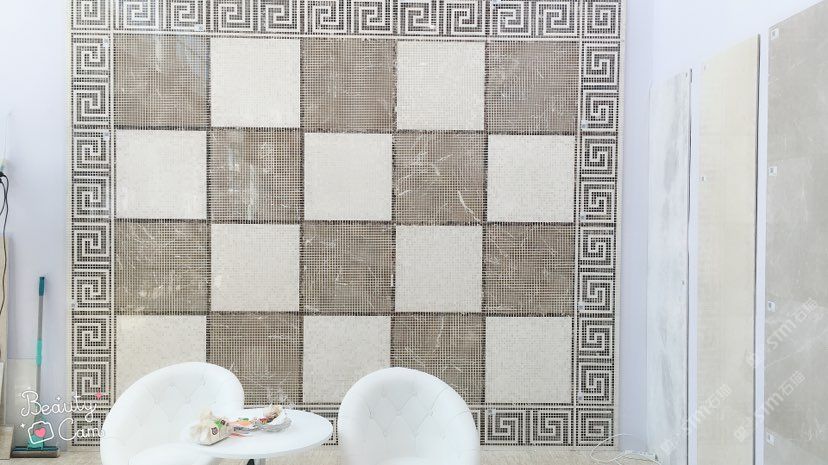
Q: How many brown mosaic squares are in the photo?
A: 10